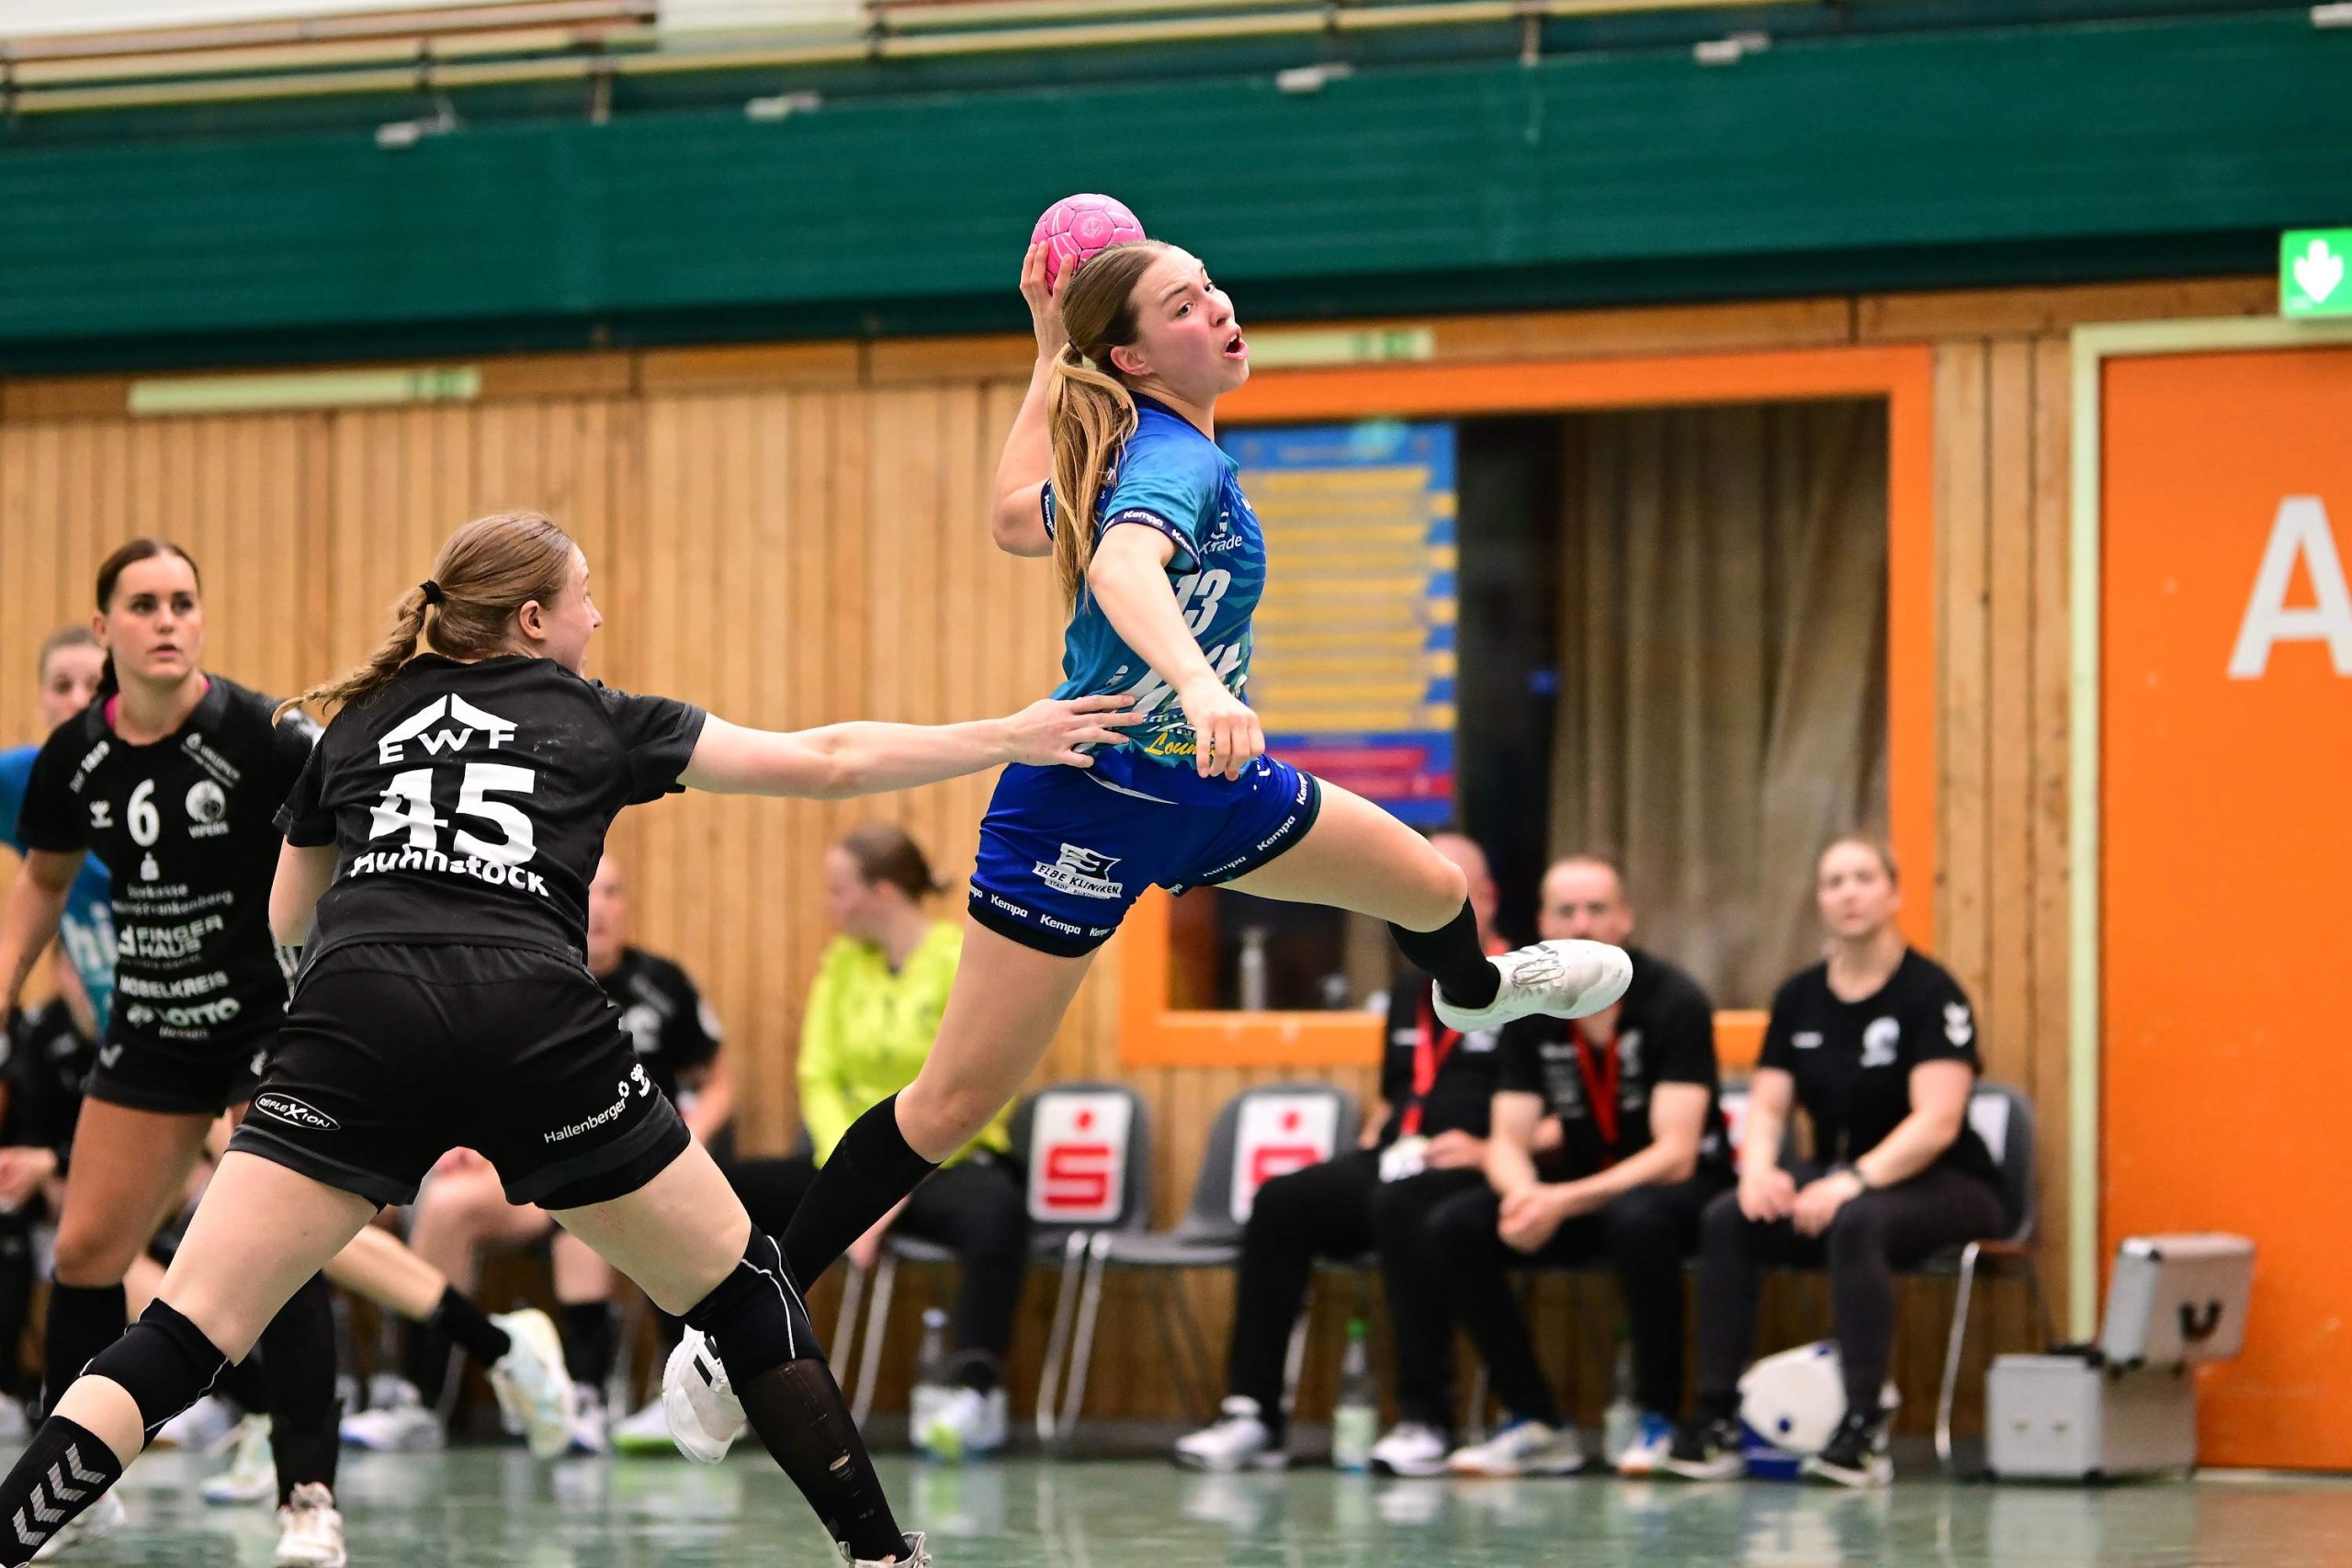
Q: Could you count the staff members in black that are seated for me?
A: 3